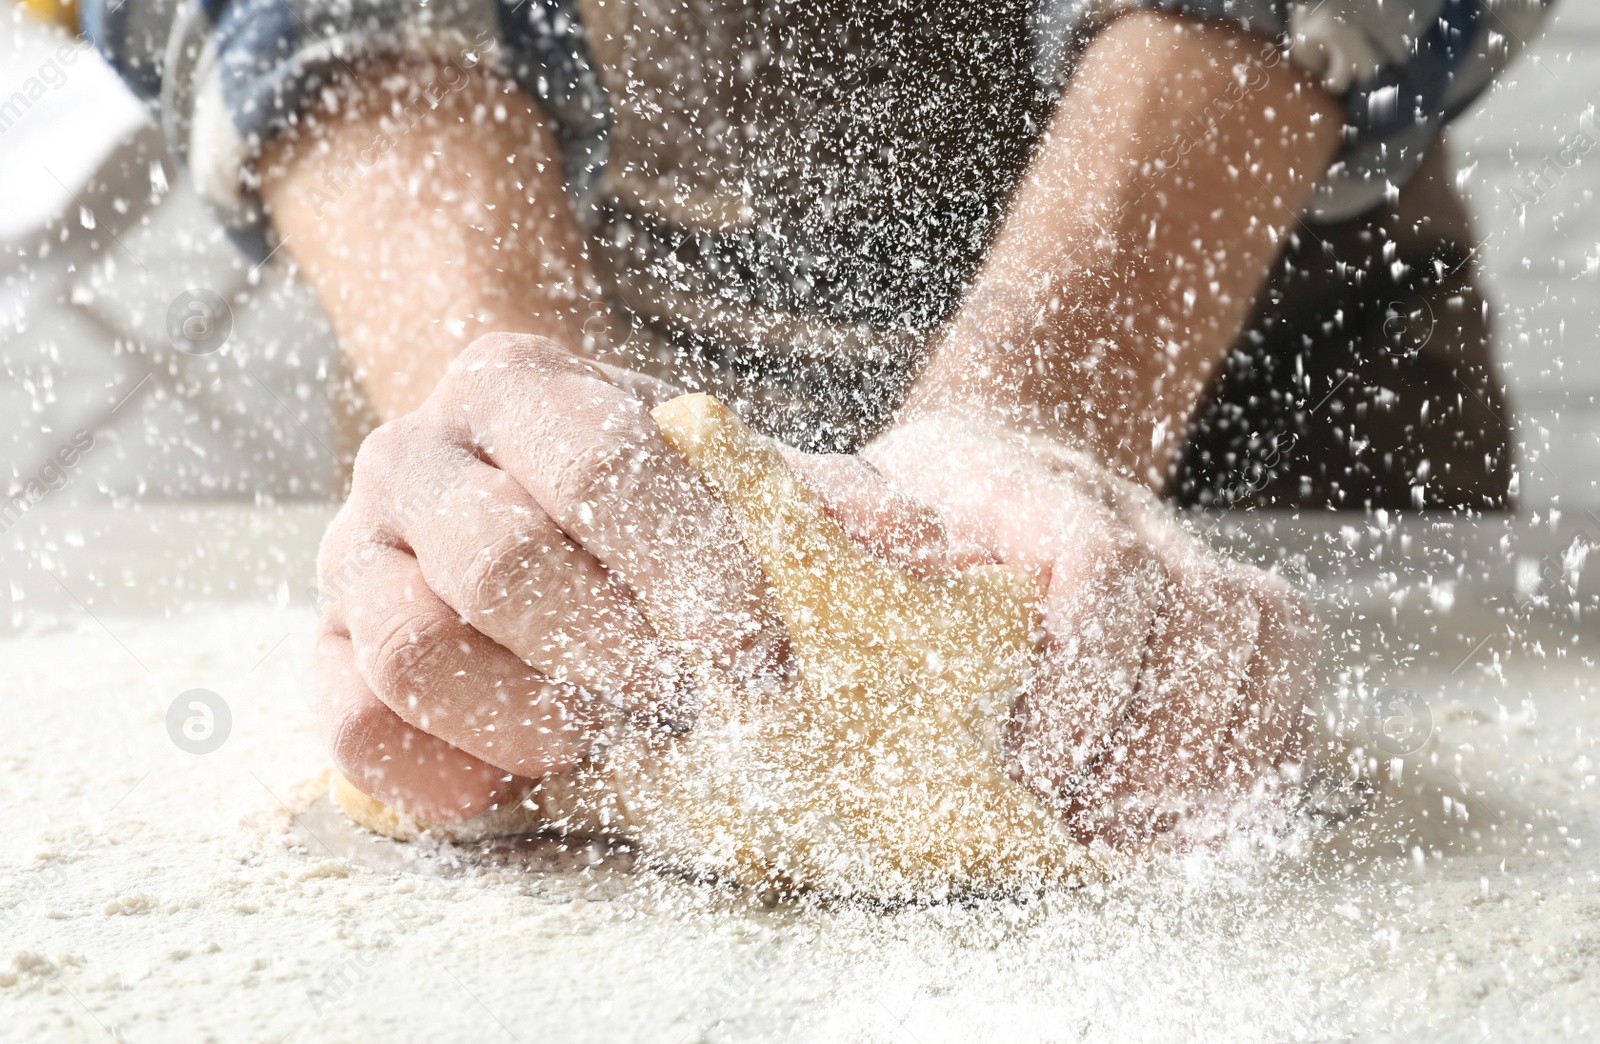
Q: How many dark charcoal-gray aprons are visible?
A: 1